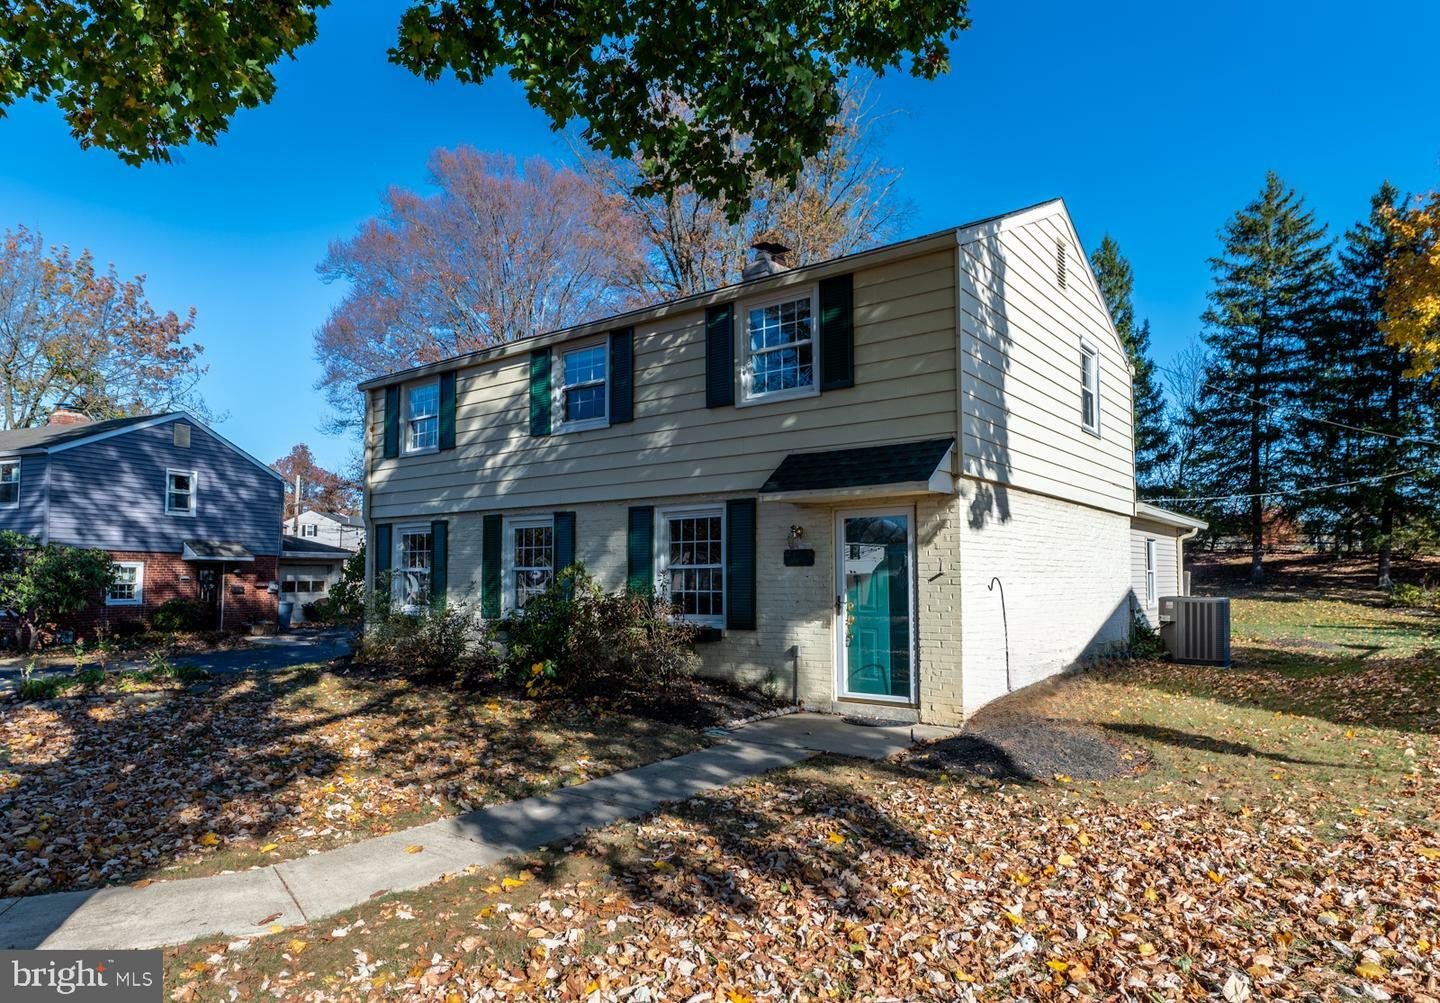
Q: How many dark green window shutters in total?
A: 12